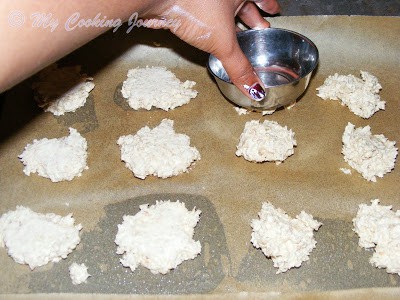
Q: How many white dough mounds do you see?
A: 11